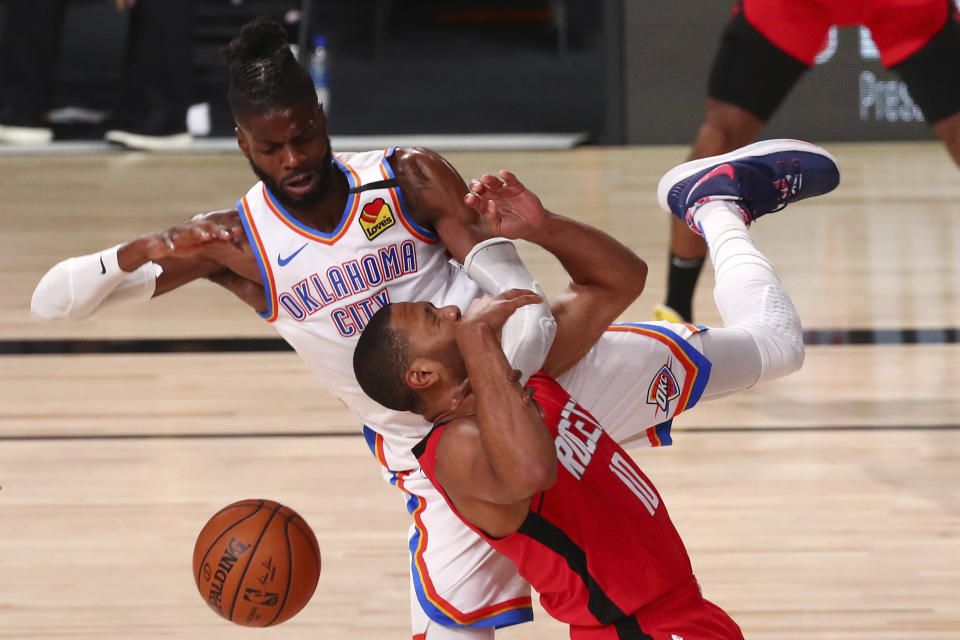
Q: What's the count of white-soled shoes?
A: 3